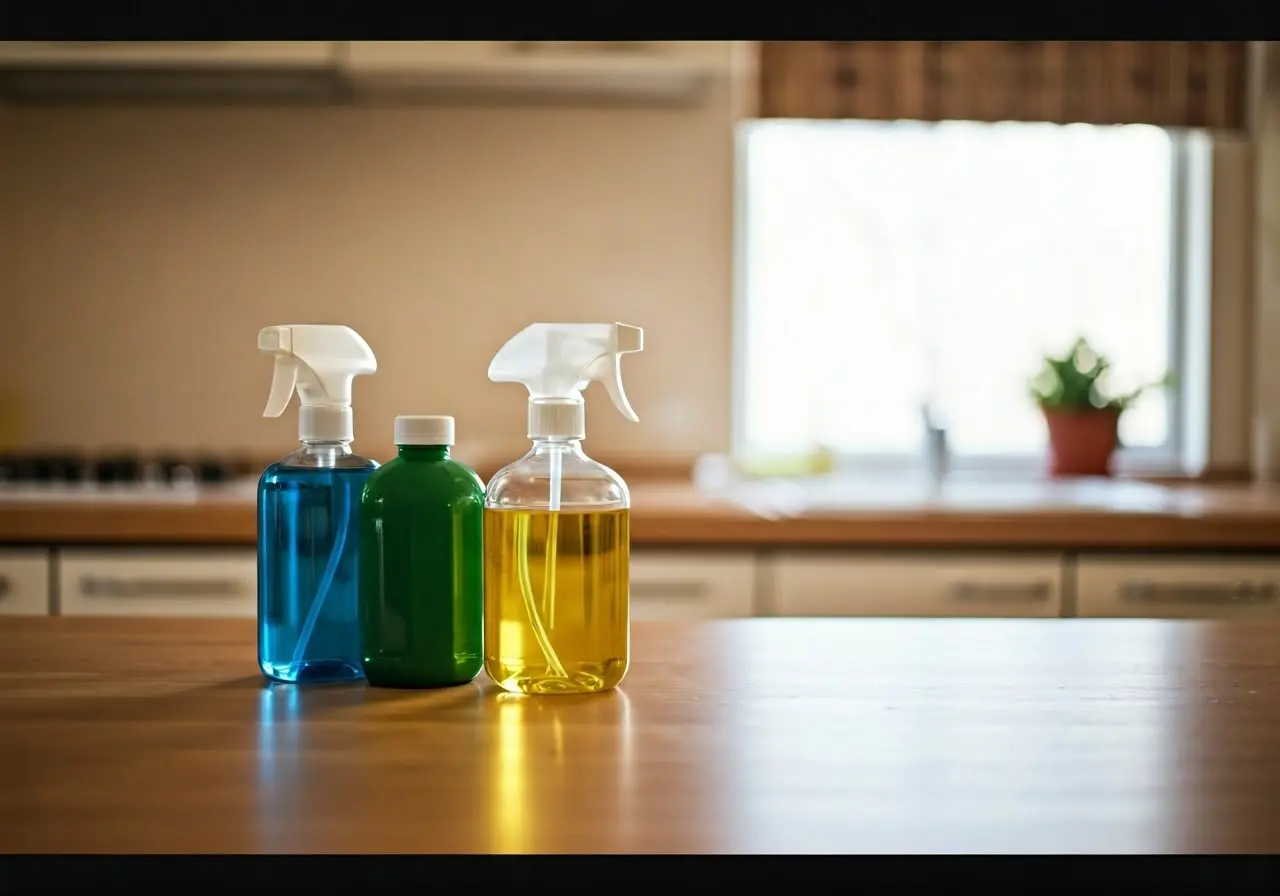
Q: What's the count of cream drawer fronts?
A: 5